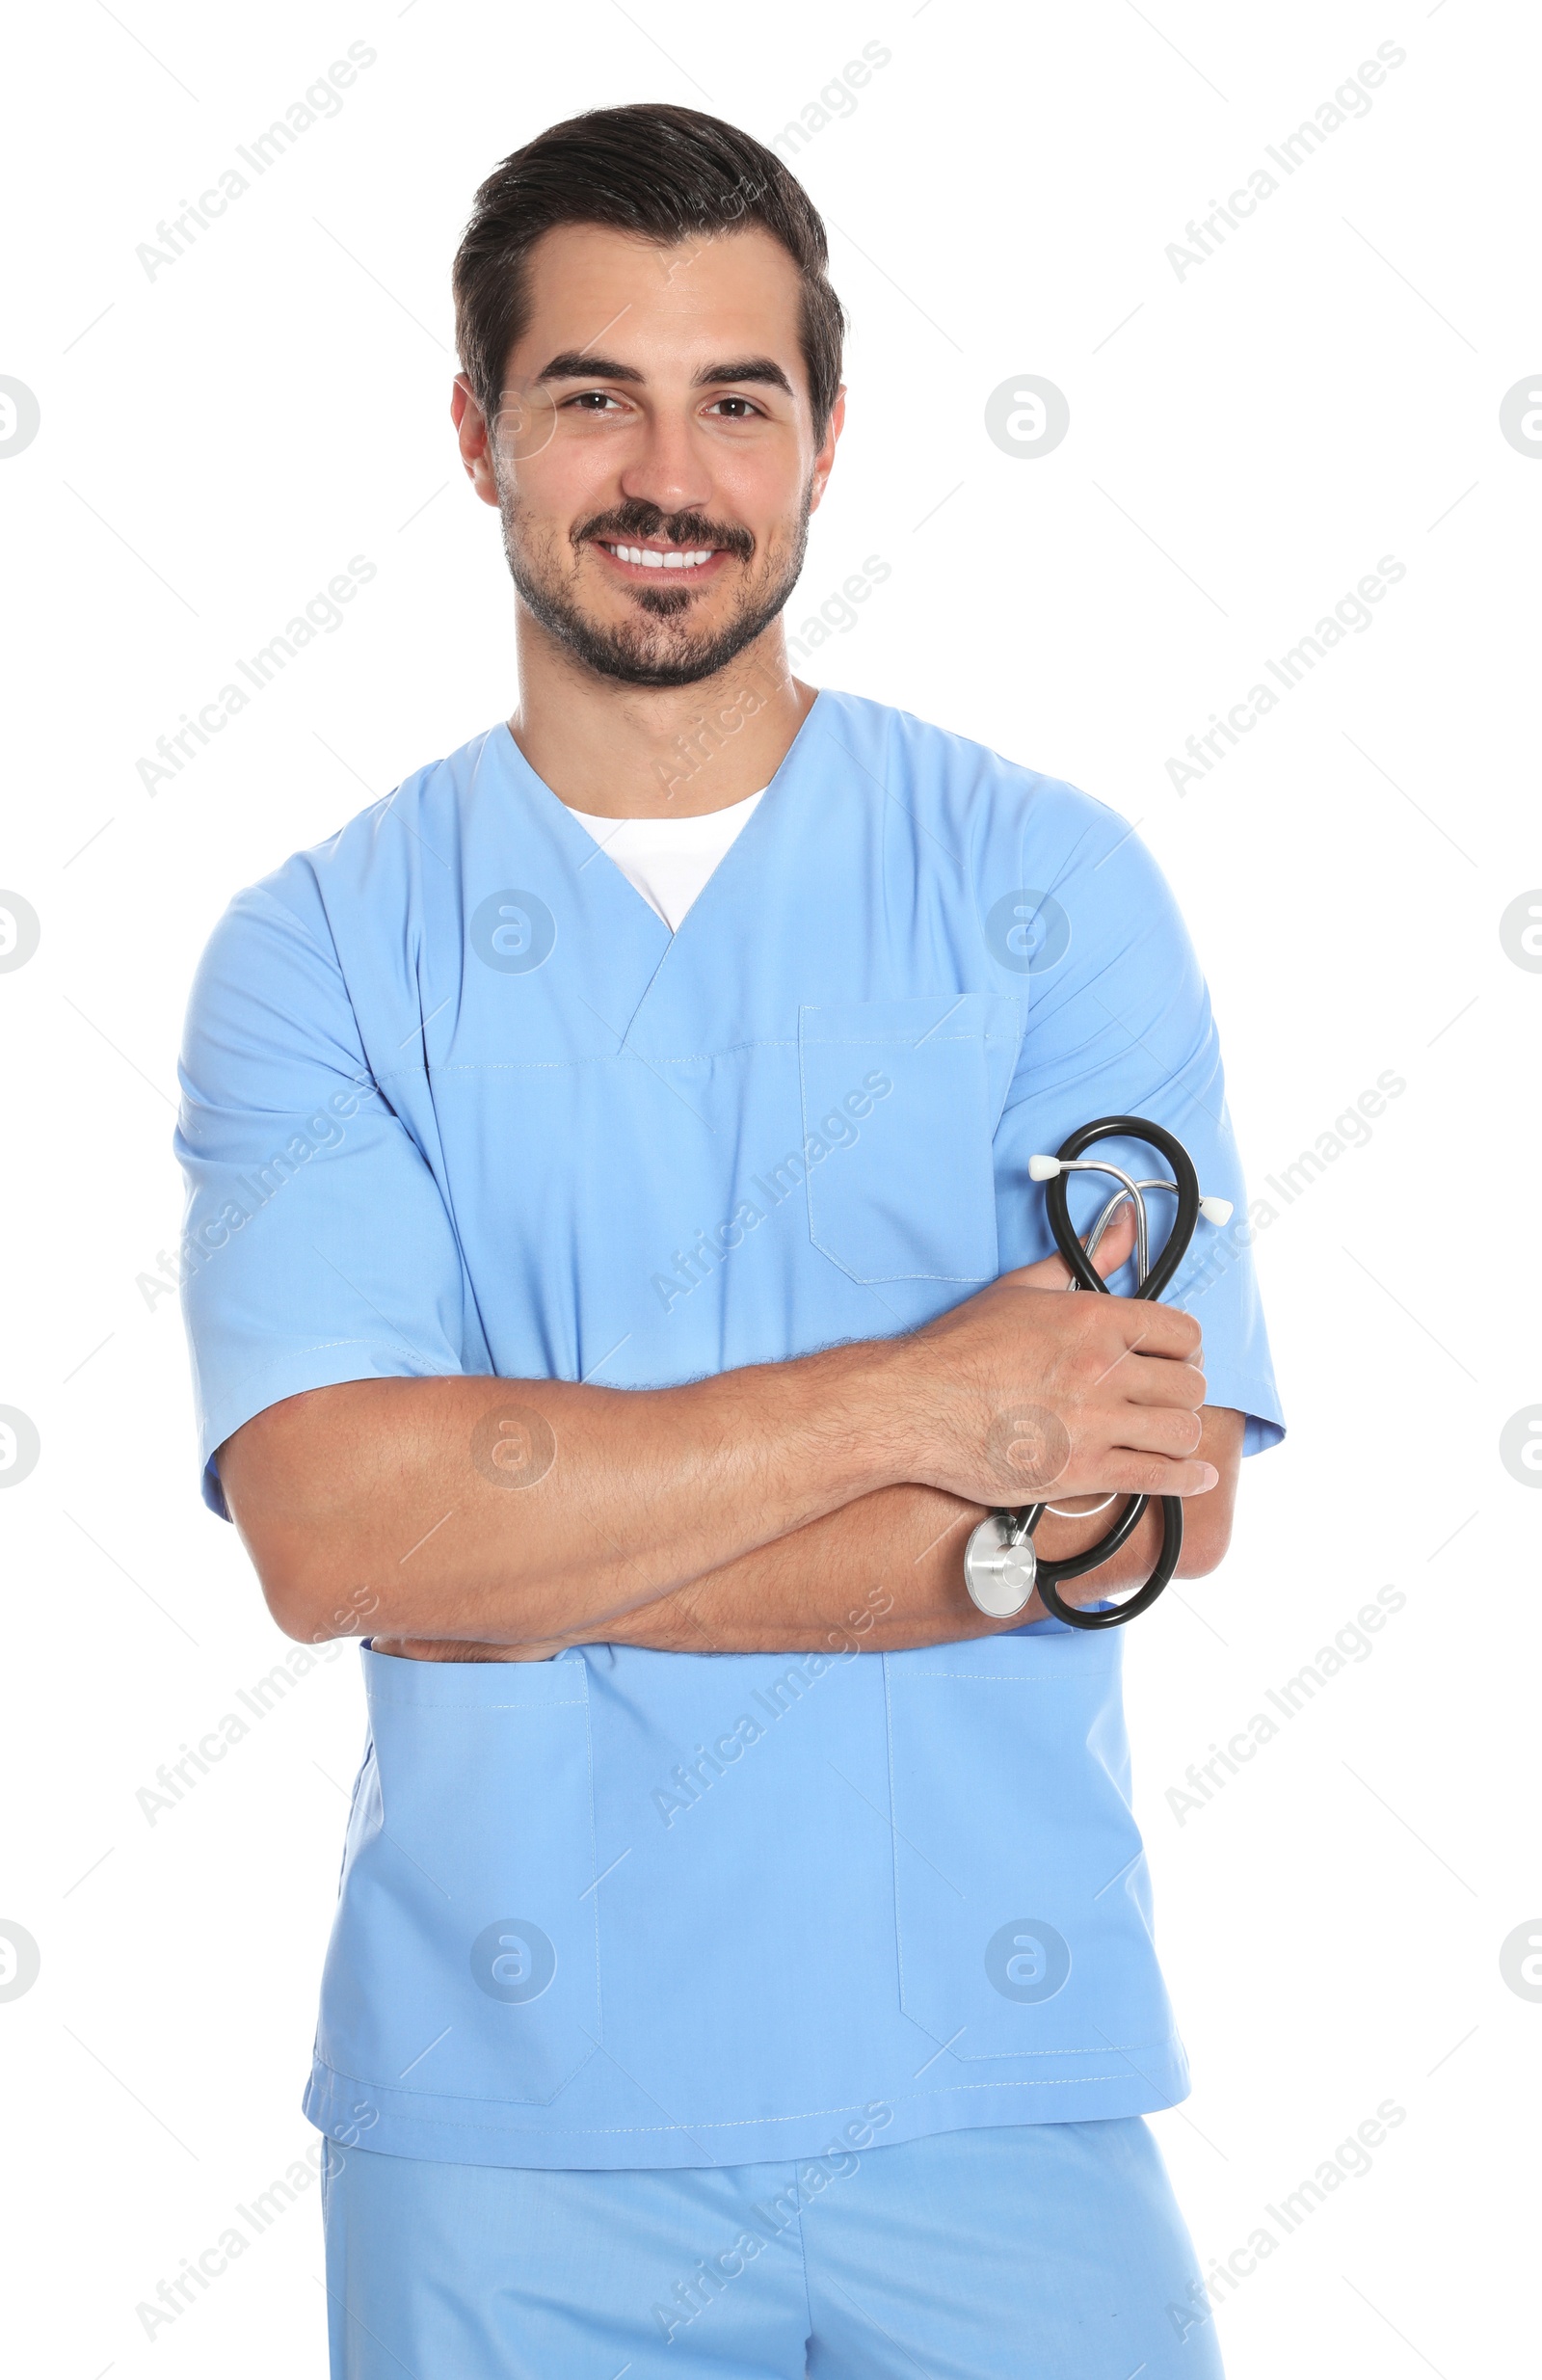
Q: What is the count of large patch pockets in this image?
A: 2